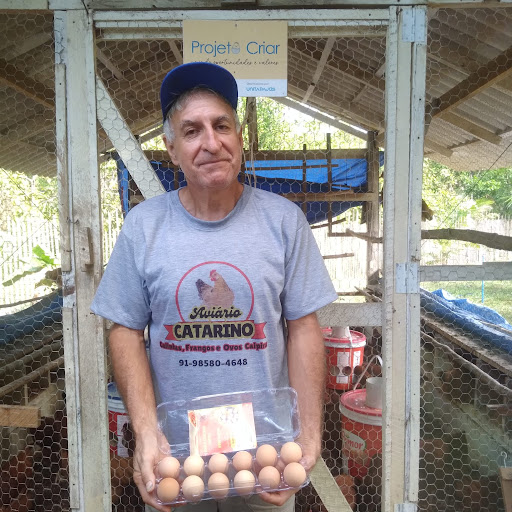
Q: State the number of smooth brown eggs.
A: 12